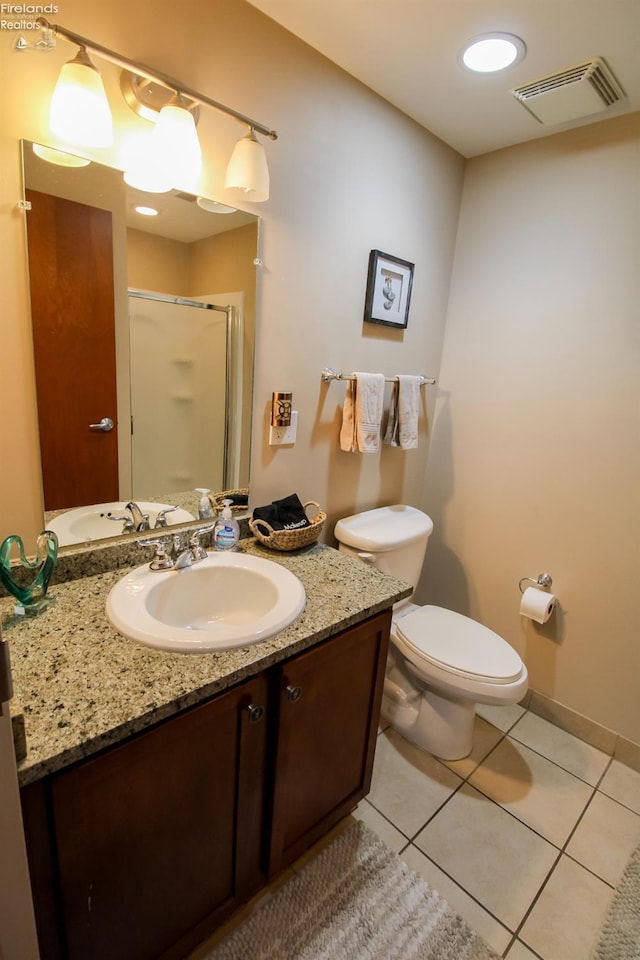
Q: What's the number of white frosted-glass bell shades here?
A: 3